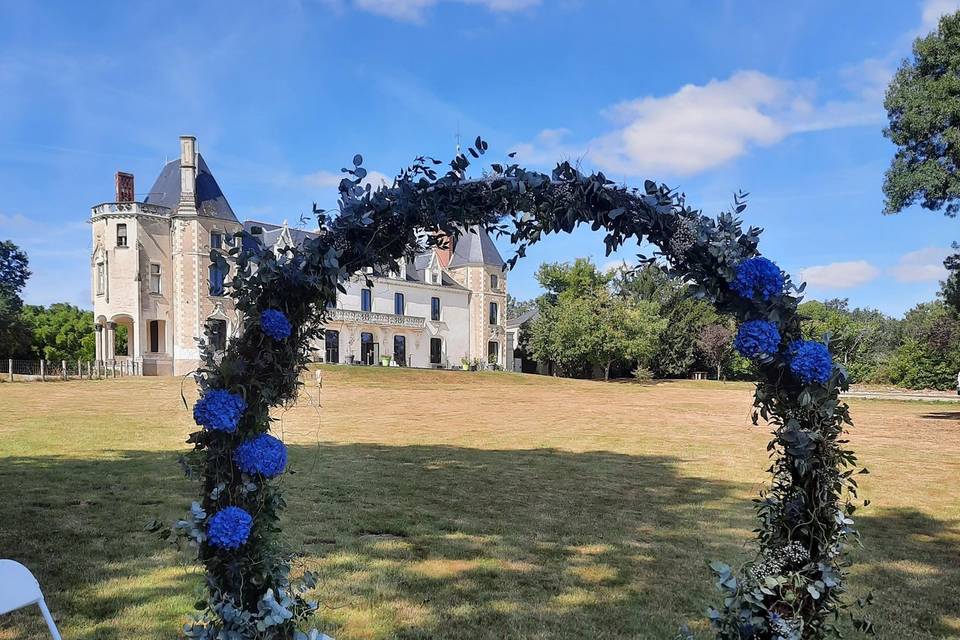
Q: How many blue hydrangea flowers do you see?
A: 7